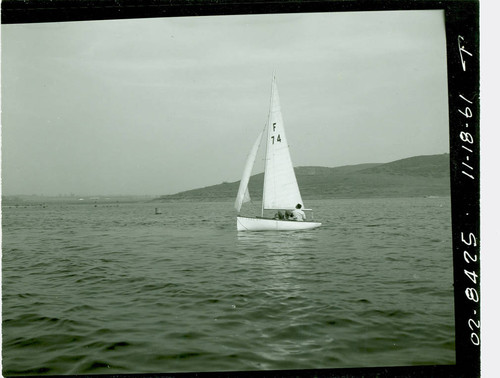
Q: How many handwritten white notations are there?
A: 3